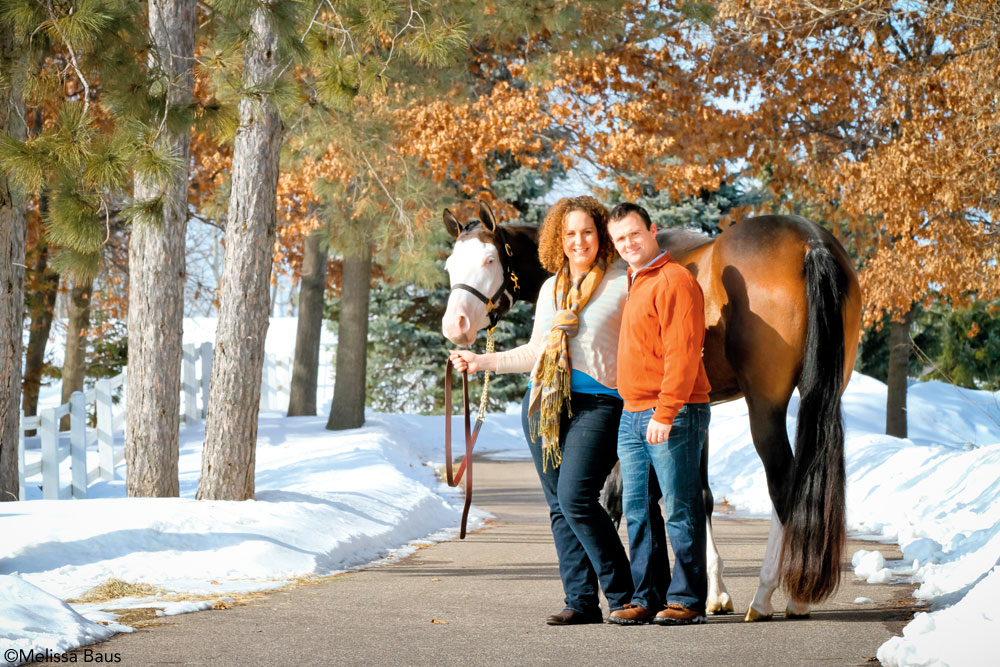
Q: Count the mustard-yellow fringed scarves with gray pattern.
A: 1